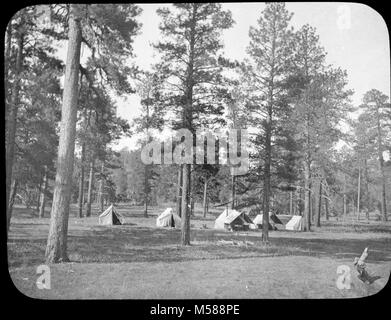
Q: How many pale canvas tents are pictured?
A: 5